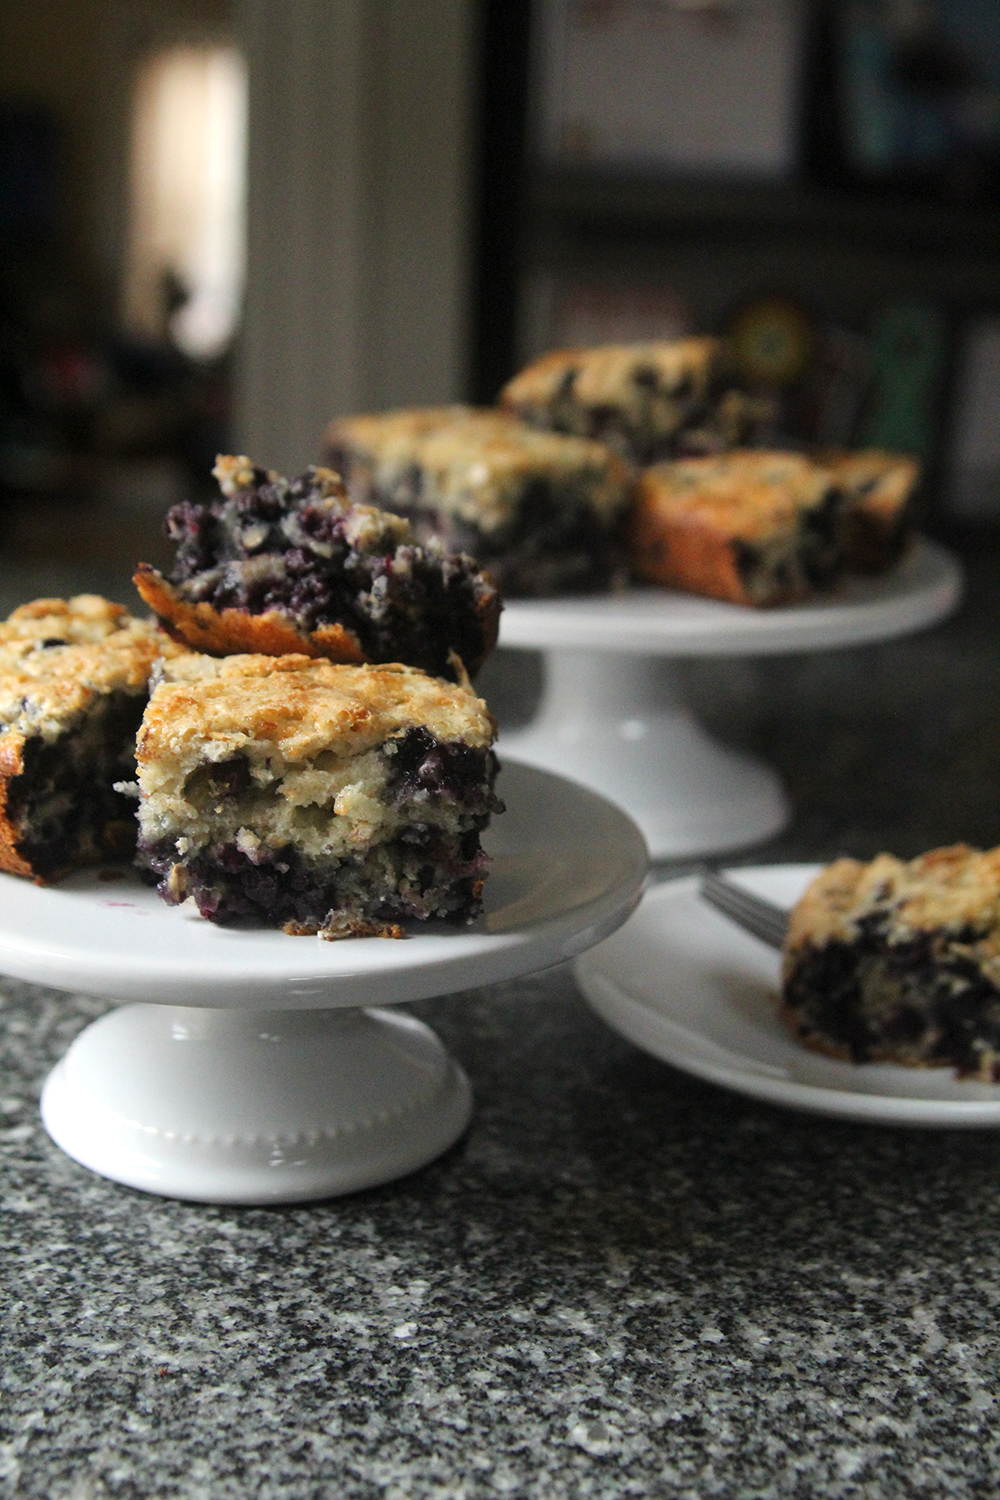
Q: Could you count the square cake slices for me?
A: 8